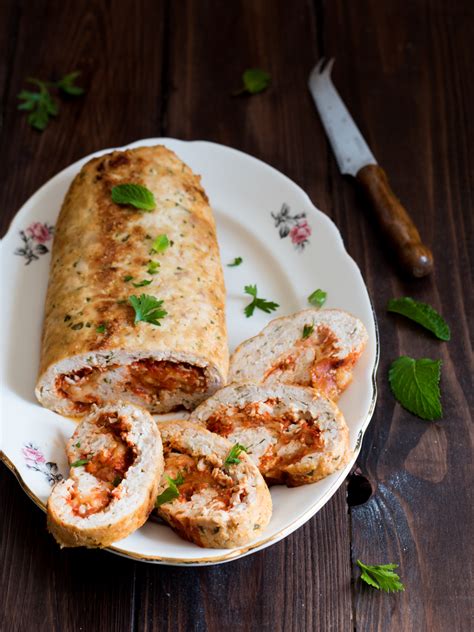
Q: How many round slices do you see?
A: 4